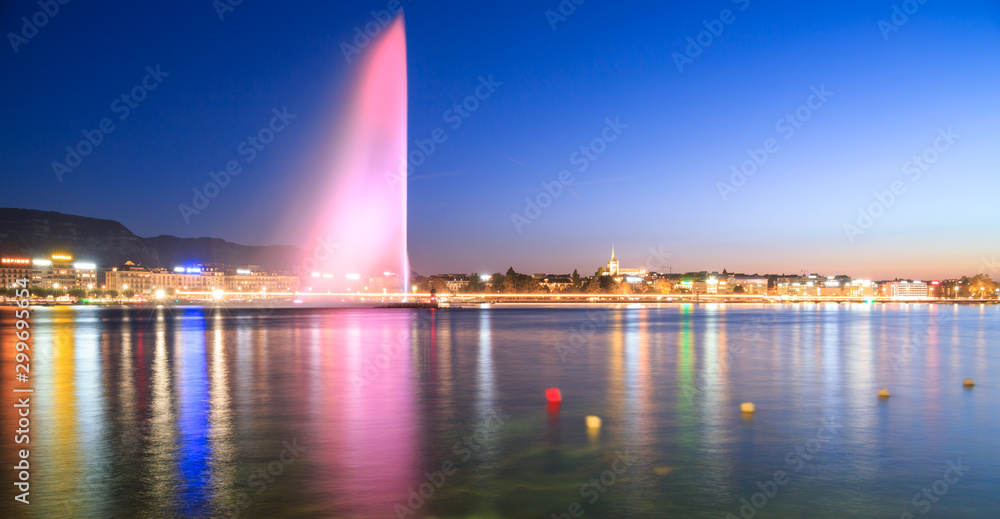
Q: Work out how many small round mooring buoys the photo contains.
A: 5